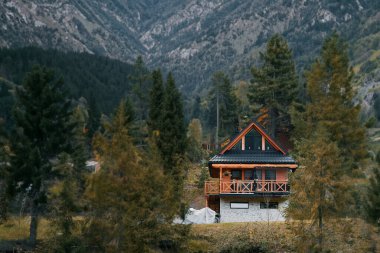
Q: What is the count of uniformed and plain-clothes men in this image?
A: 0